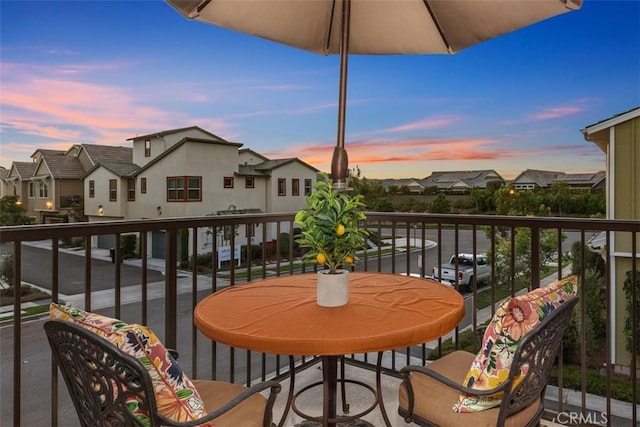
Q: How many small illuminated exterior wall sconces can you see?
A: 3